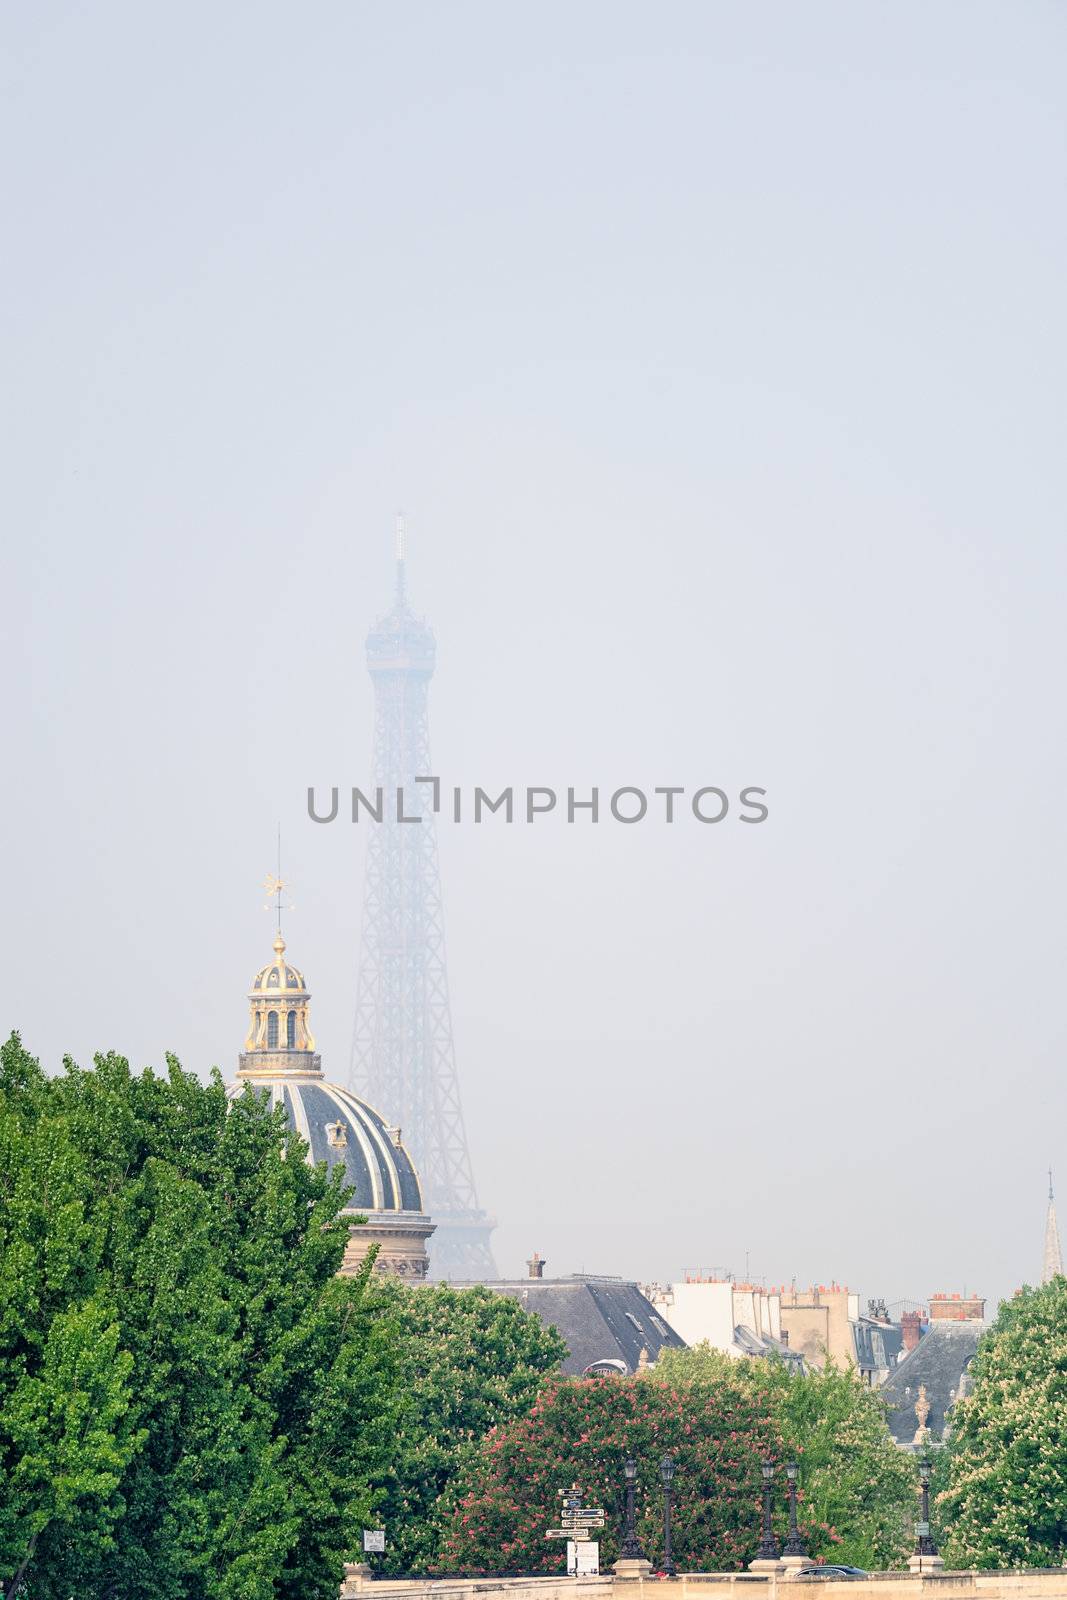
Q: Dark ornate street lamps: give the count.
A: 5